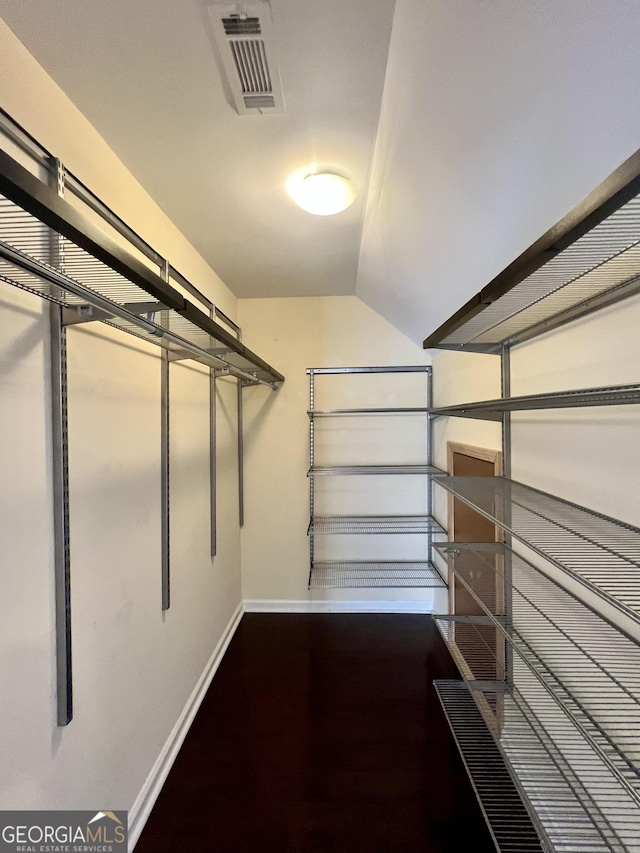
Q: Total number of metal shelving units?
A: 3